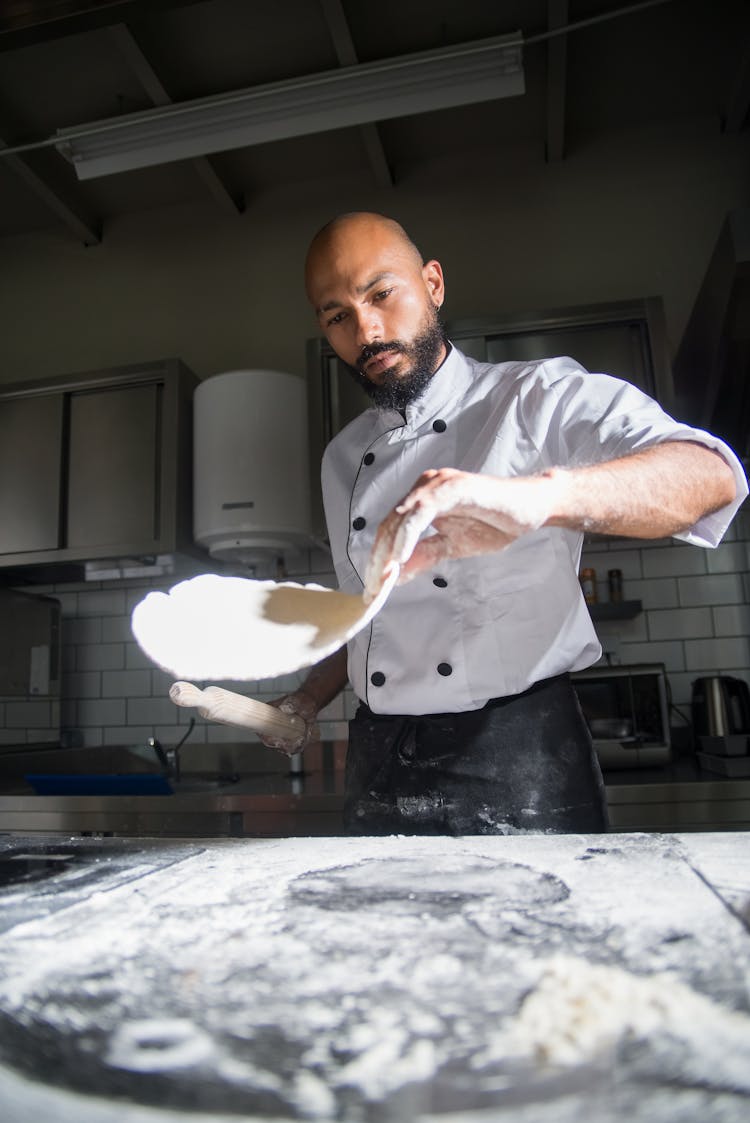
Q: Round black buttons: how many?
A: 6